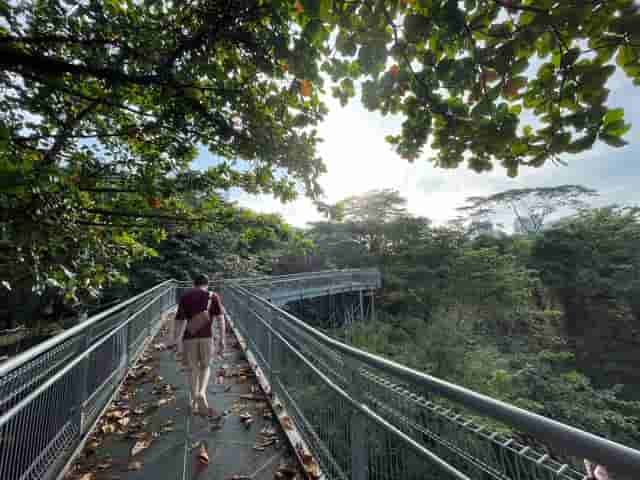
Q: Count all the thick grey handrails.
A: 2